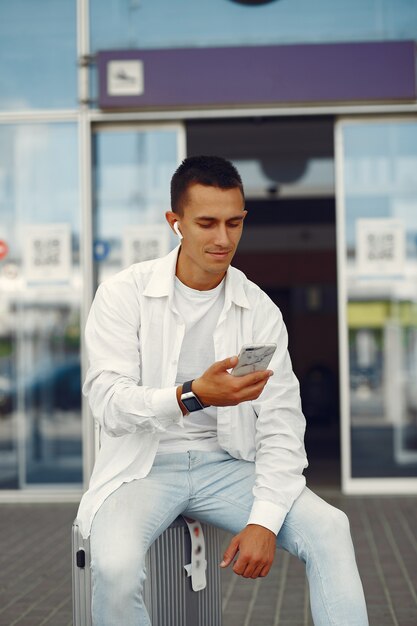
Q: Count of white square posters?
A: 3